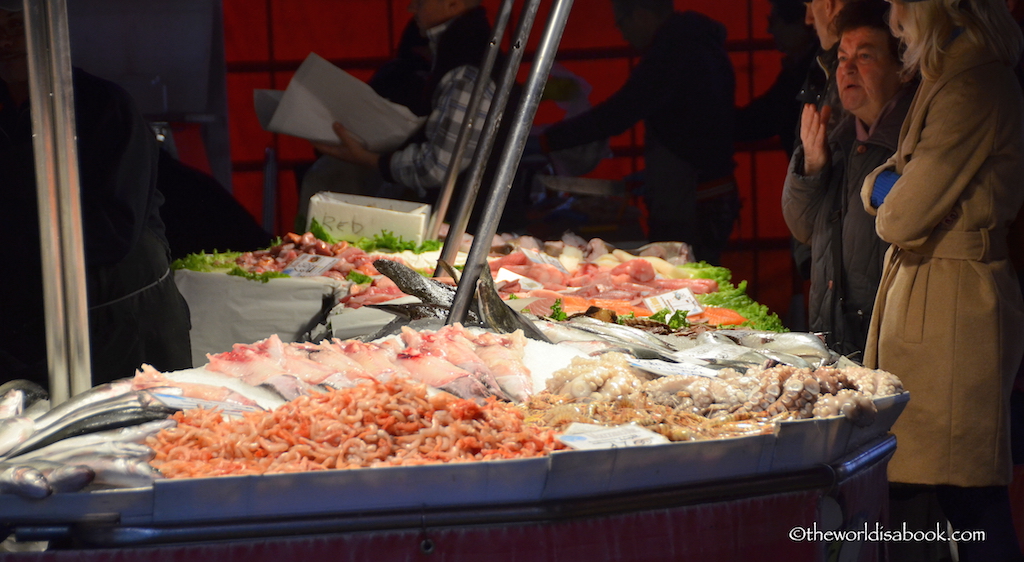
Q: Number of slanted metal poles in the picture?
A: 3